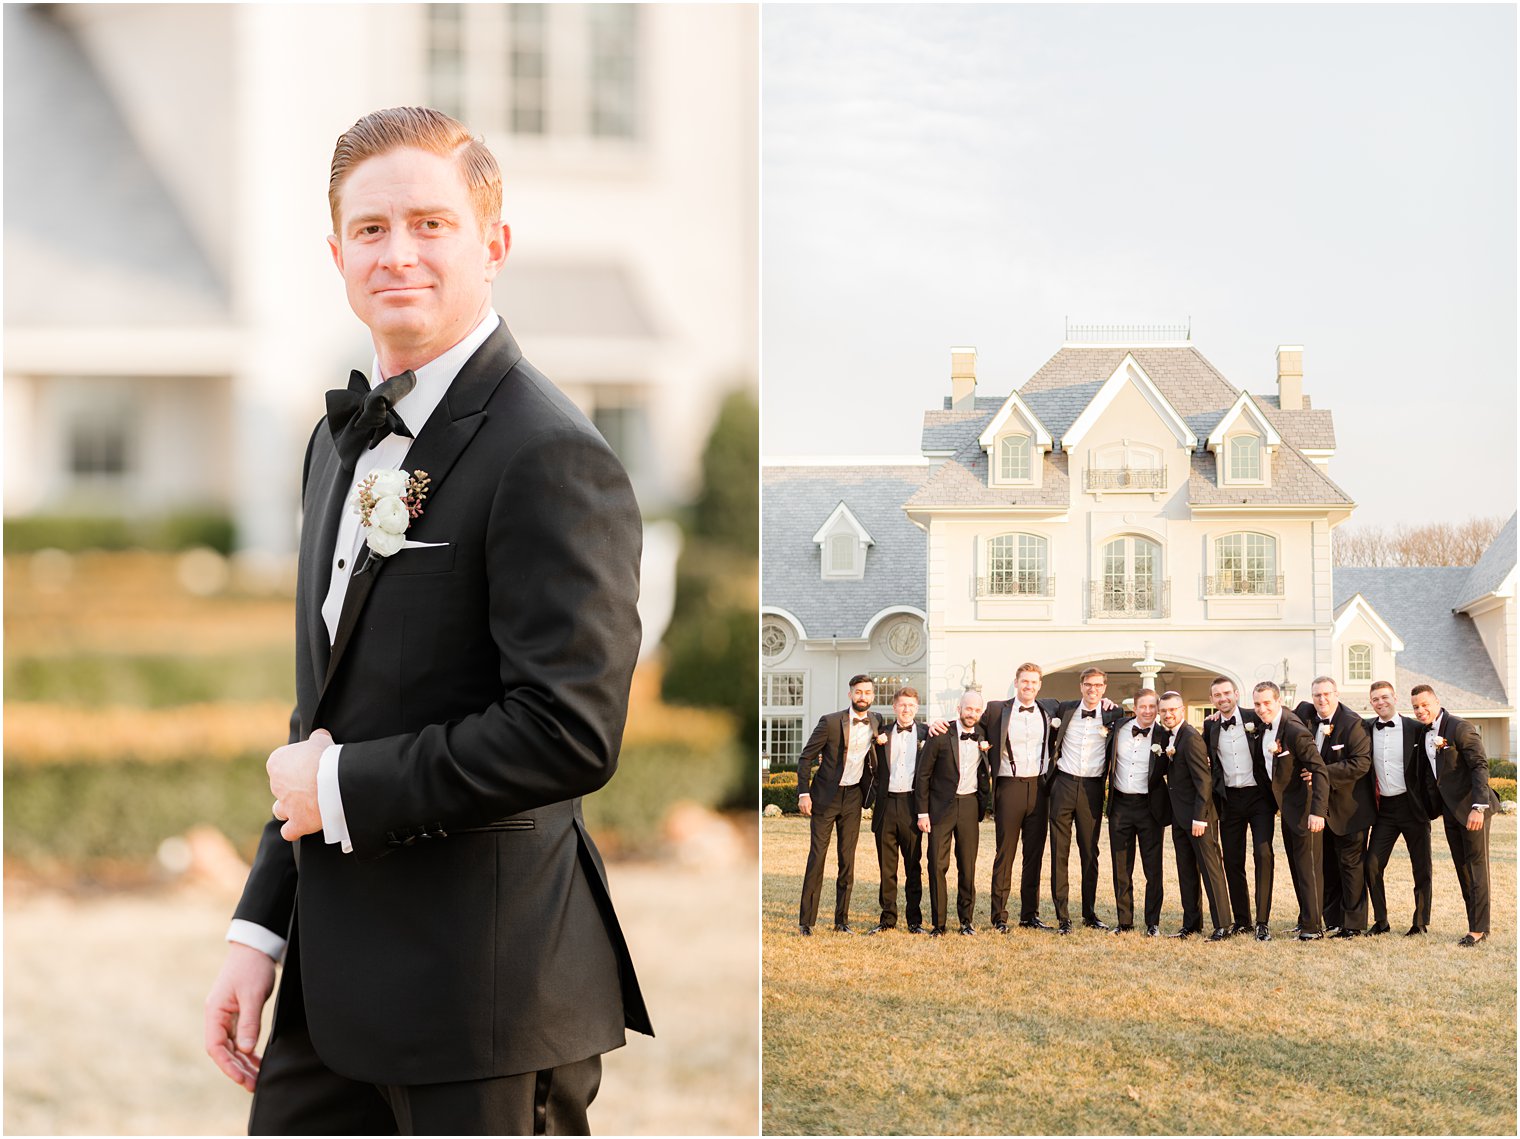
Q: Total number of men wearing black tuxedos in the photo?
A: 13